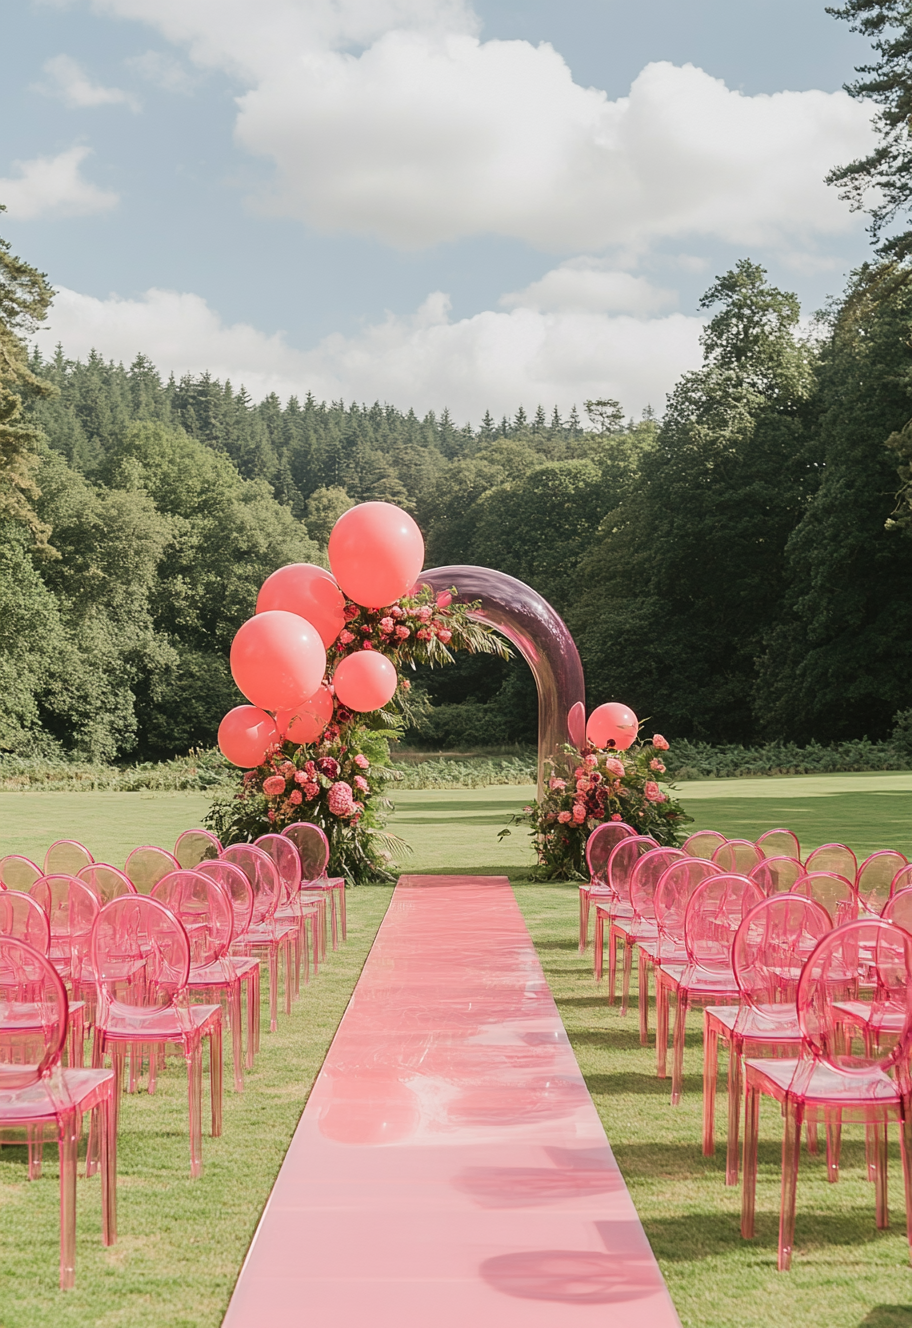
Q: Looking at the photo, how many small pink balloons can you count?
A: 4